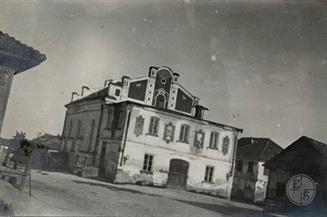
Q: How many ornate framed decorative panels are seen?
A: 4